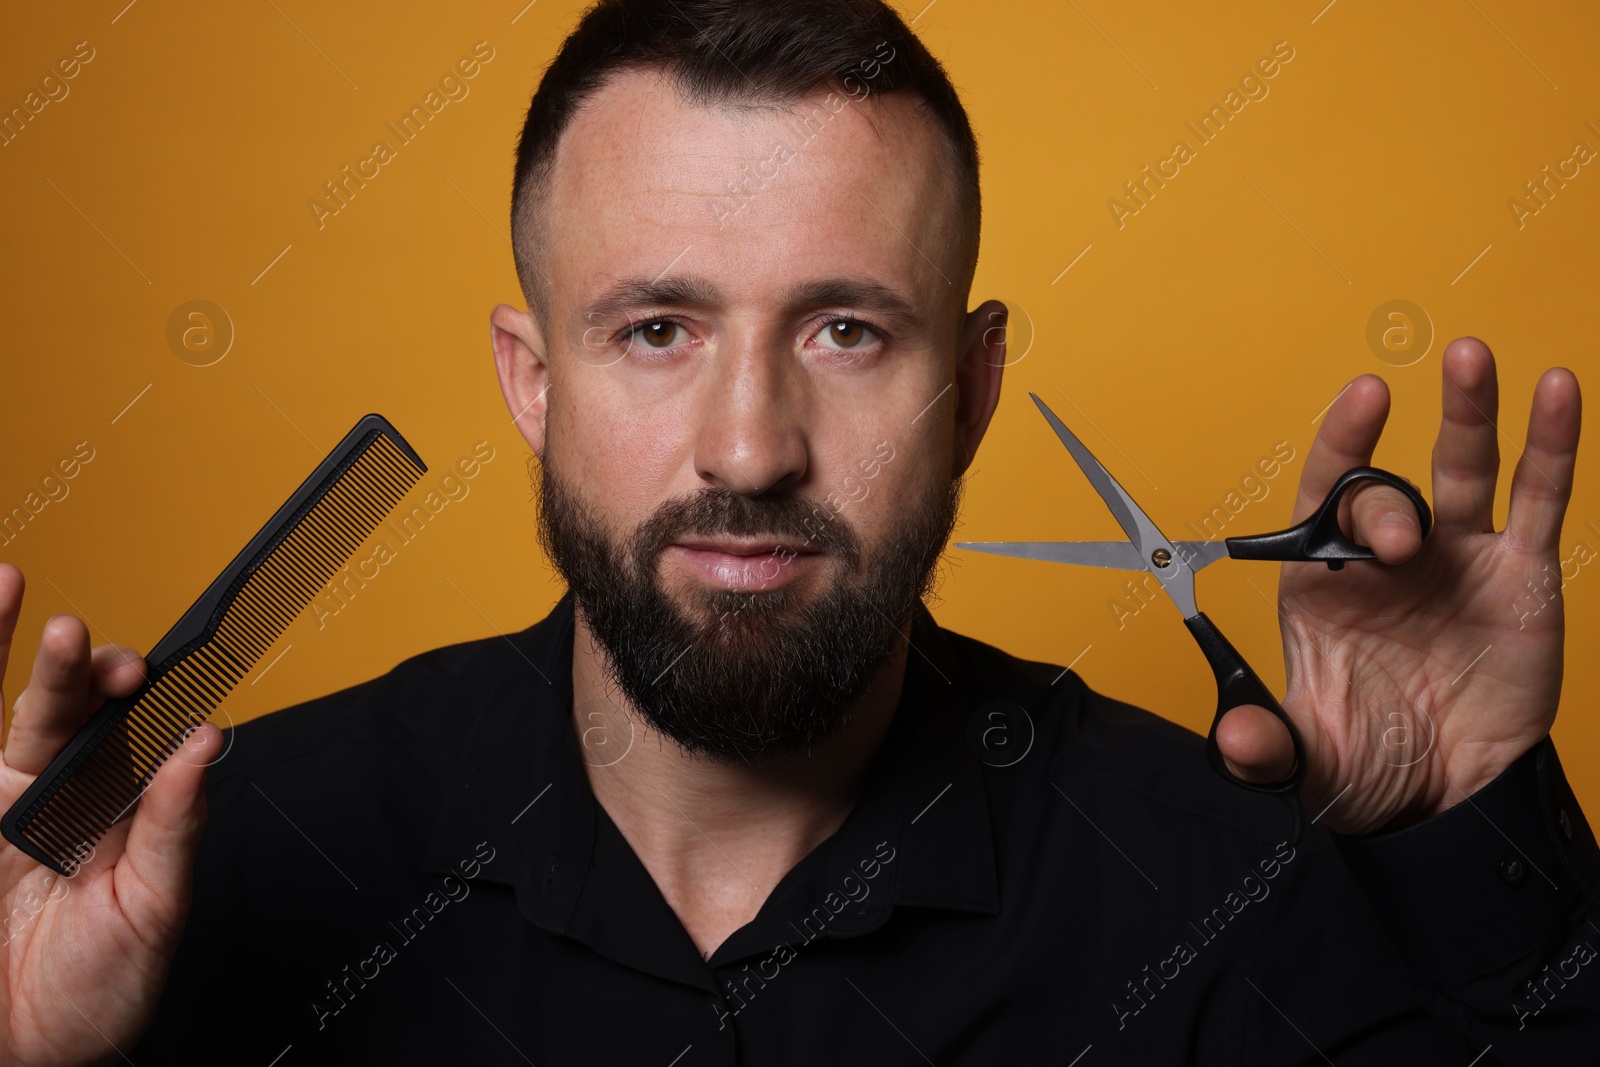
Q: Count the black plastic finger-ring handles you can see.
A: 2